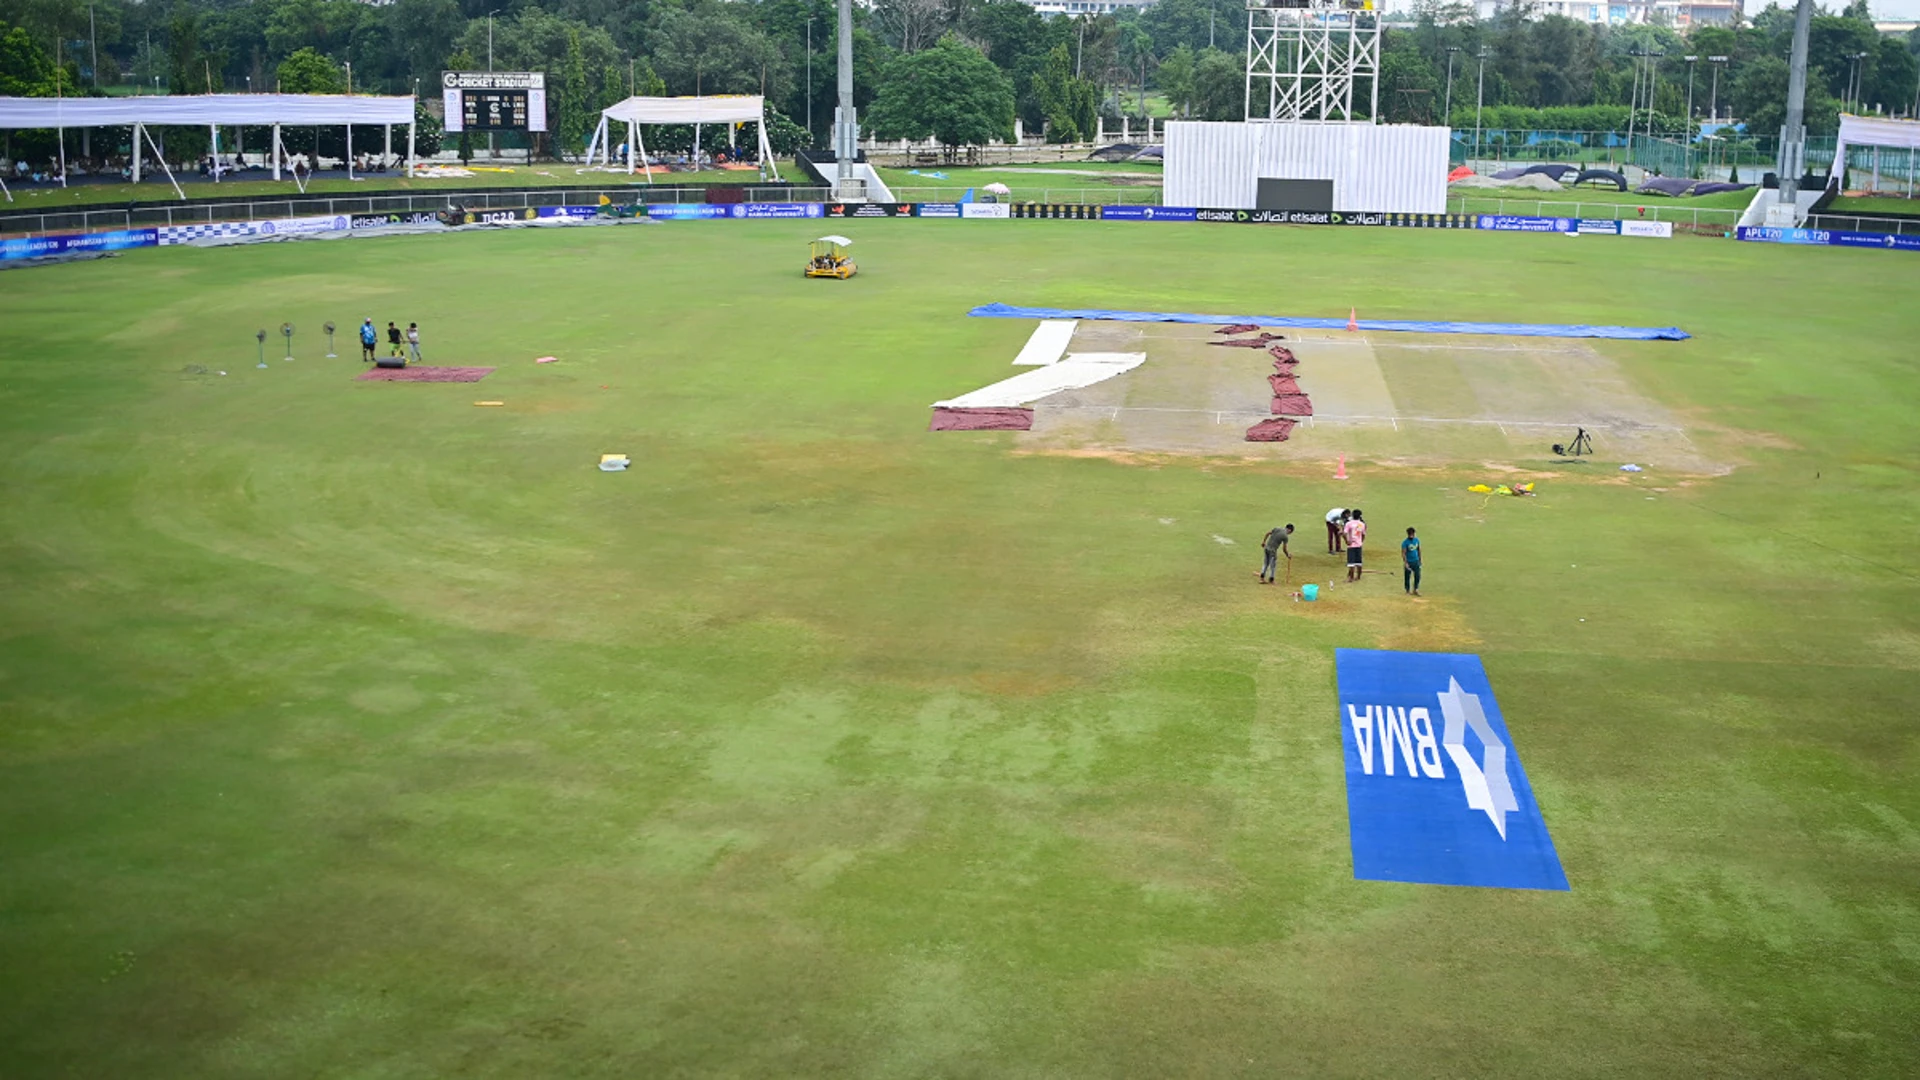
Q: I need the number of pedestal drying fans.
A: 3